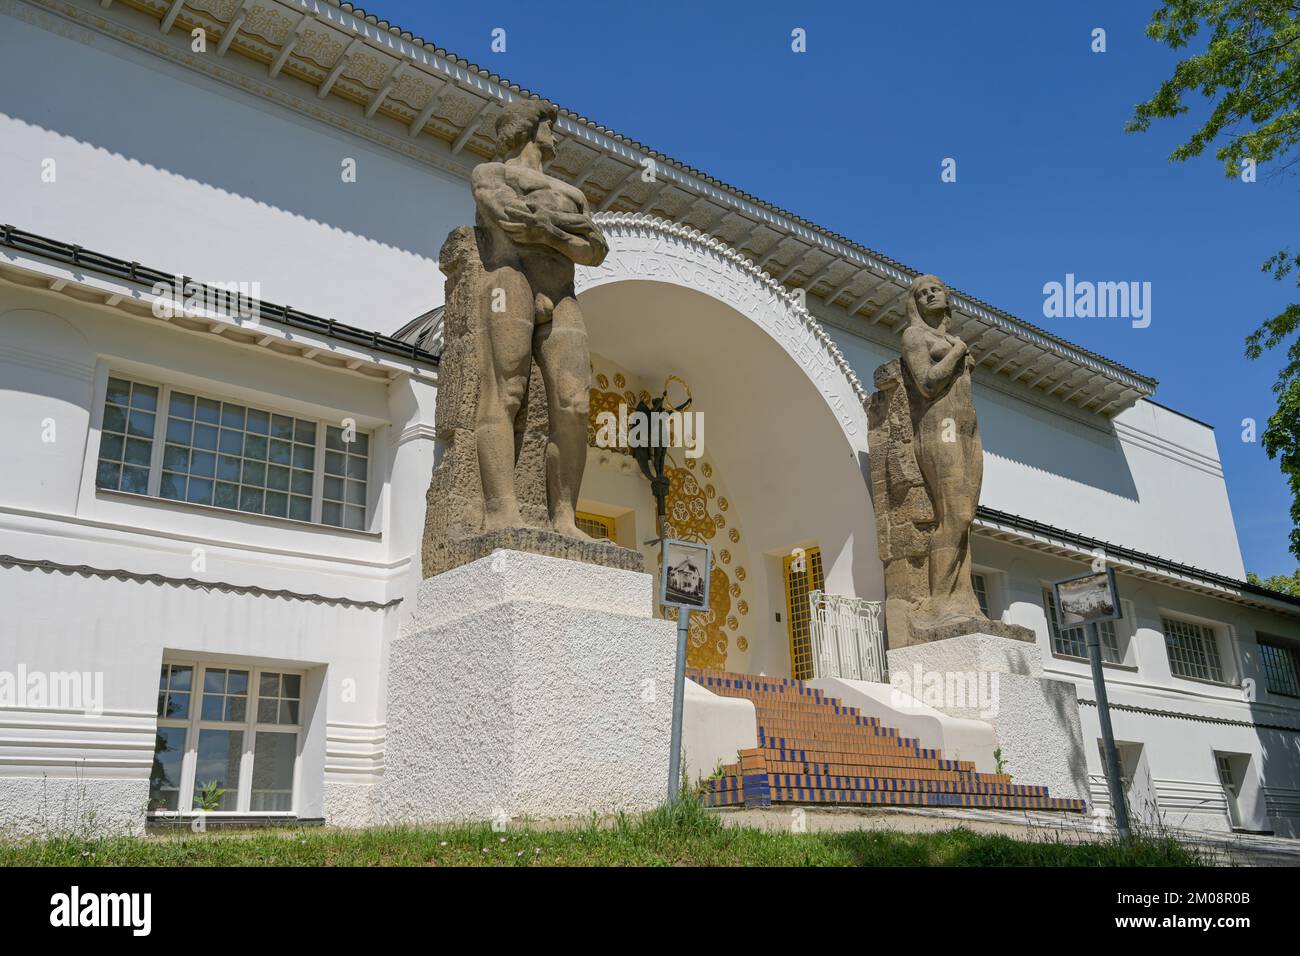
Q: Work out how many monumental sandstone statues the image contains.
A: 2